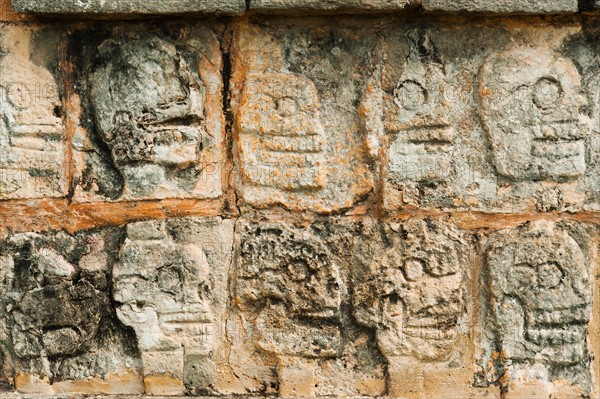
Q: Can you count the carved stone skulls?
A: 10